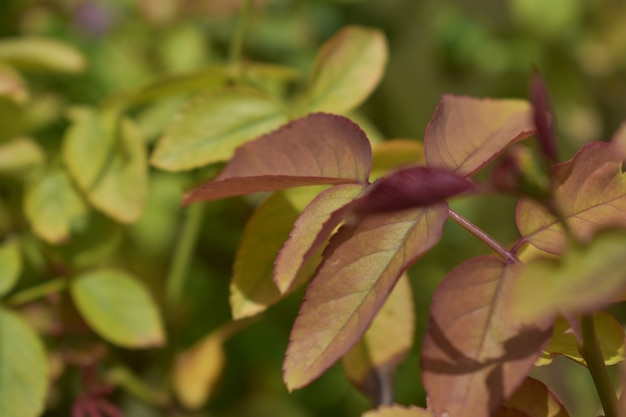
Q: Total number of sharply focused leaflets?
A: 6